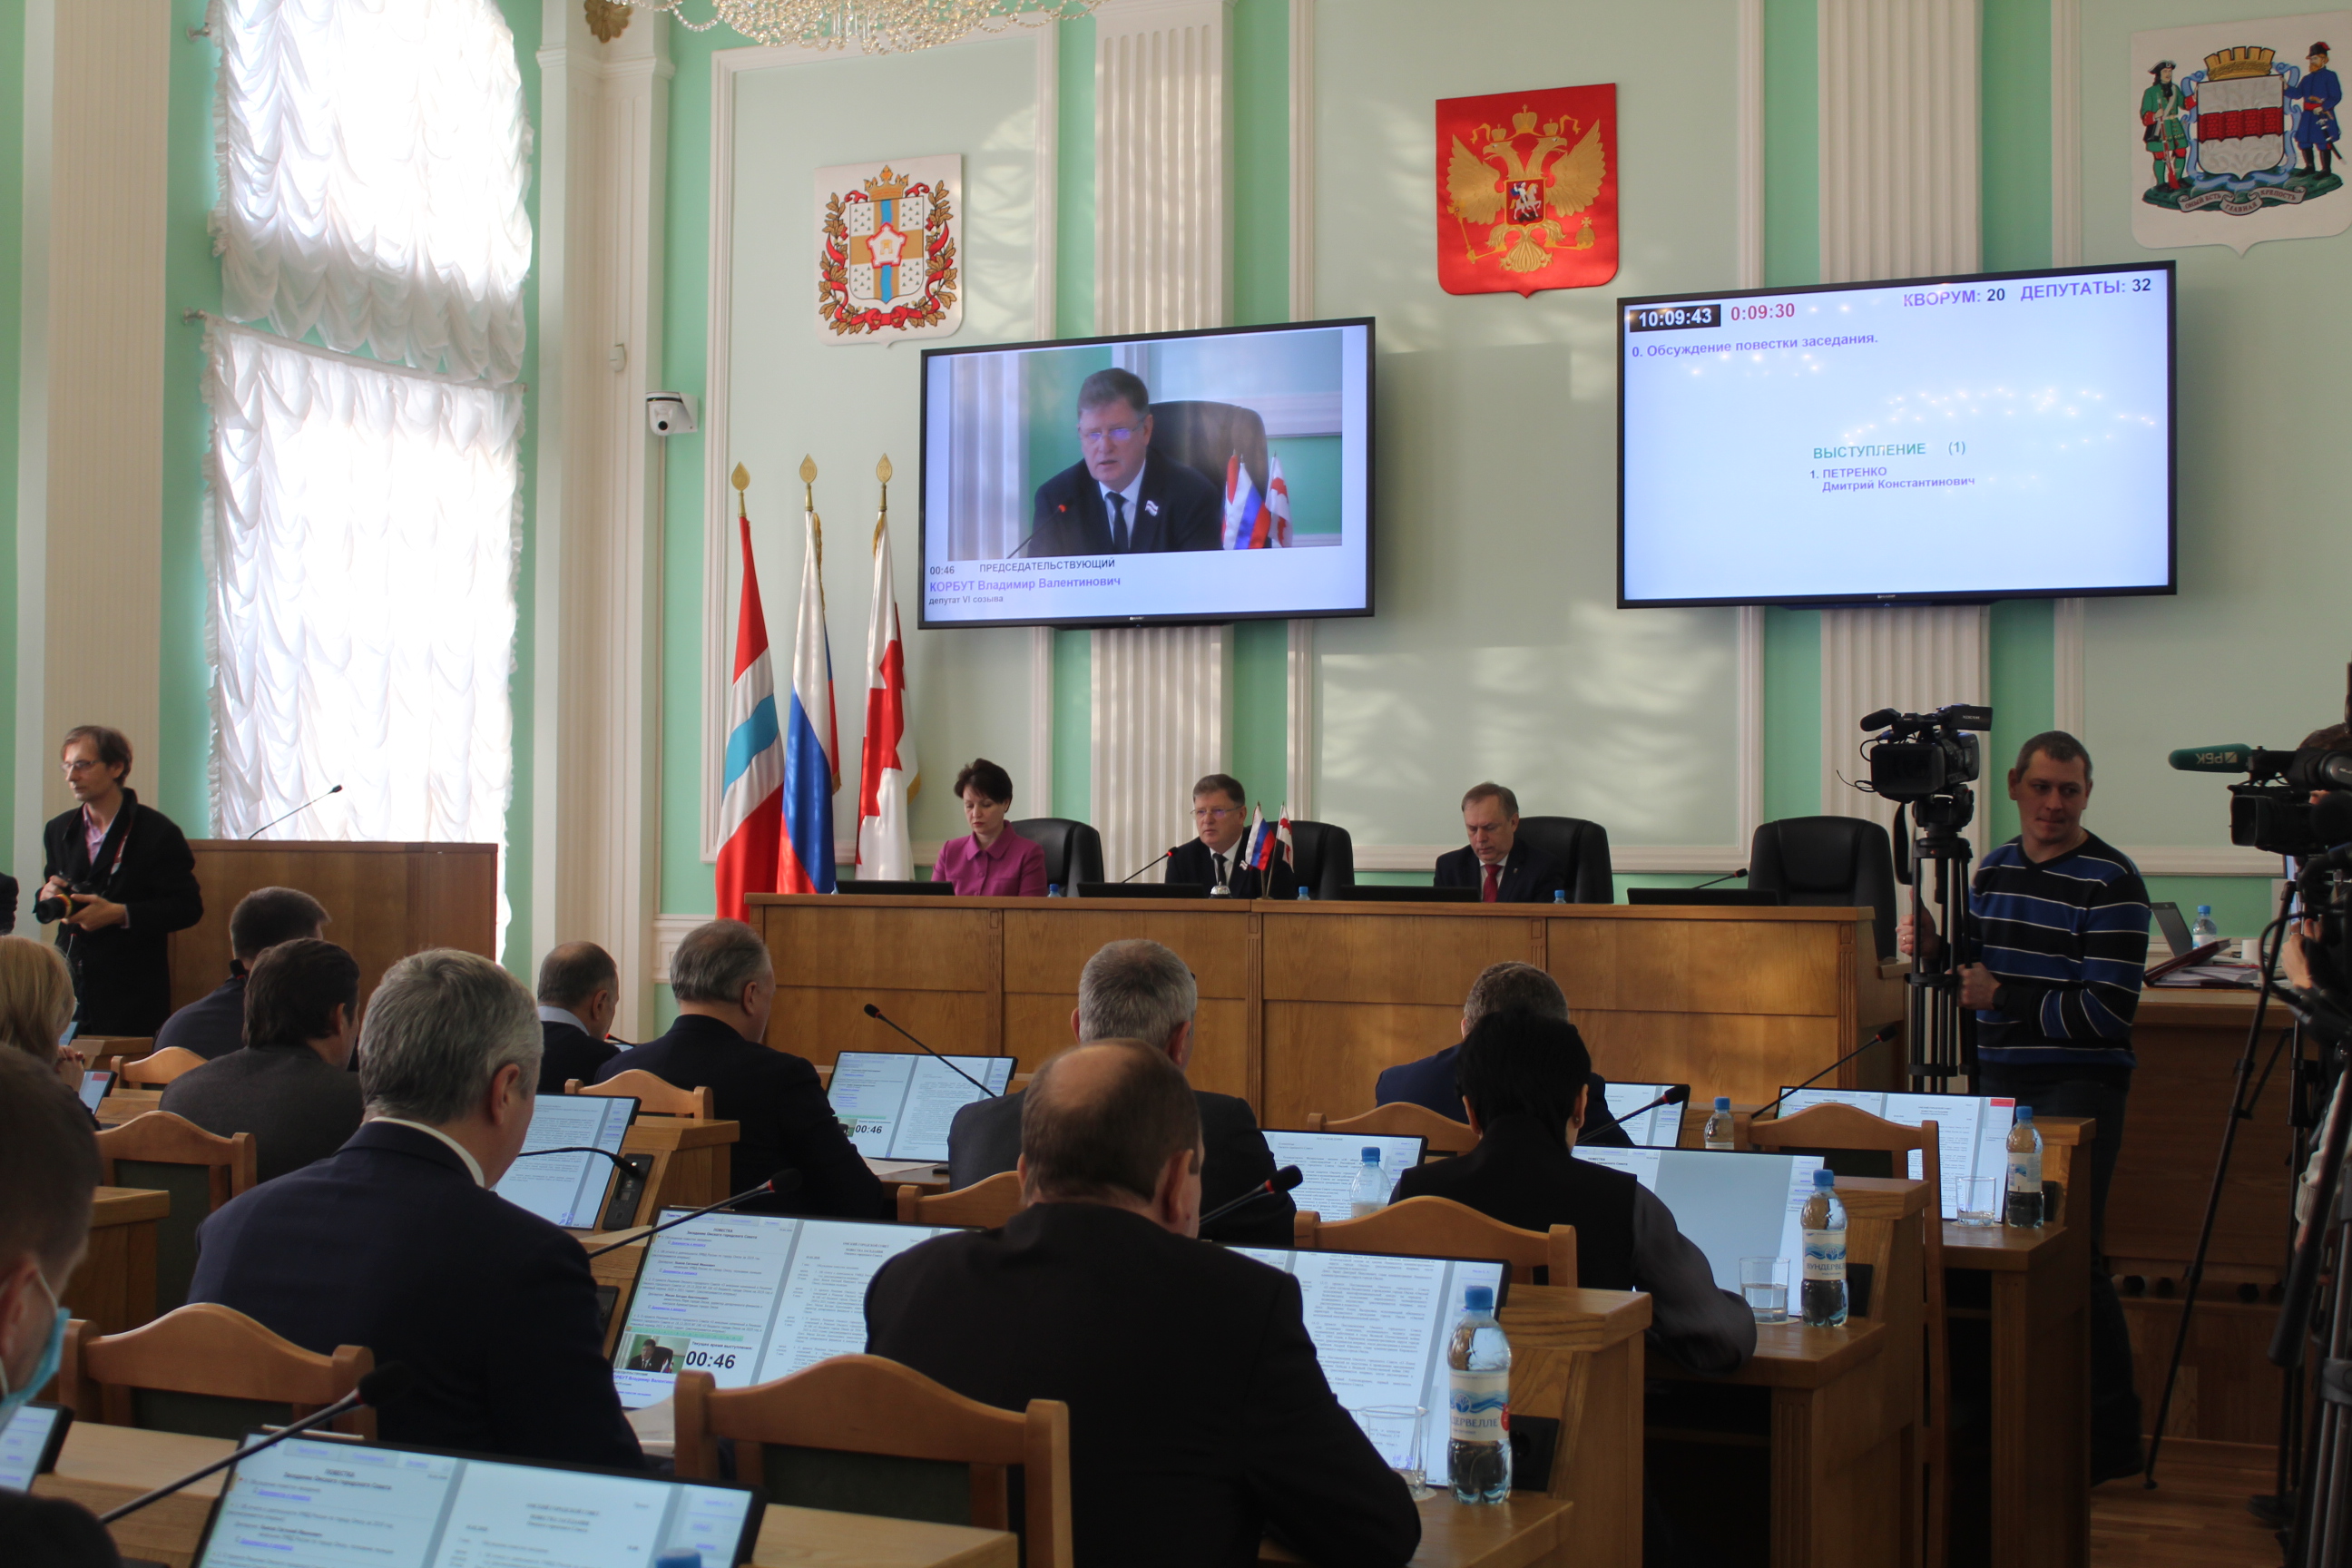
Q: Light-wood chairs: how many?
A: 9